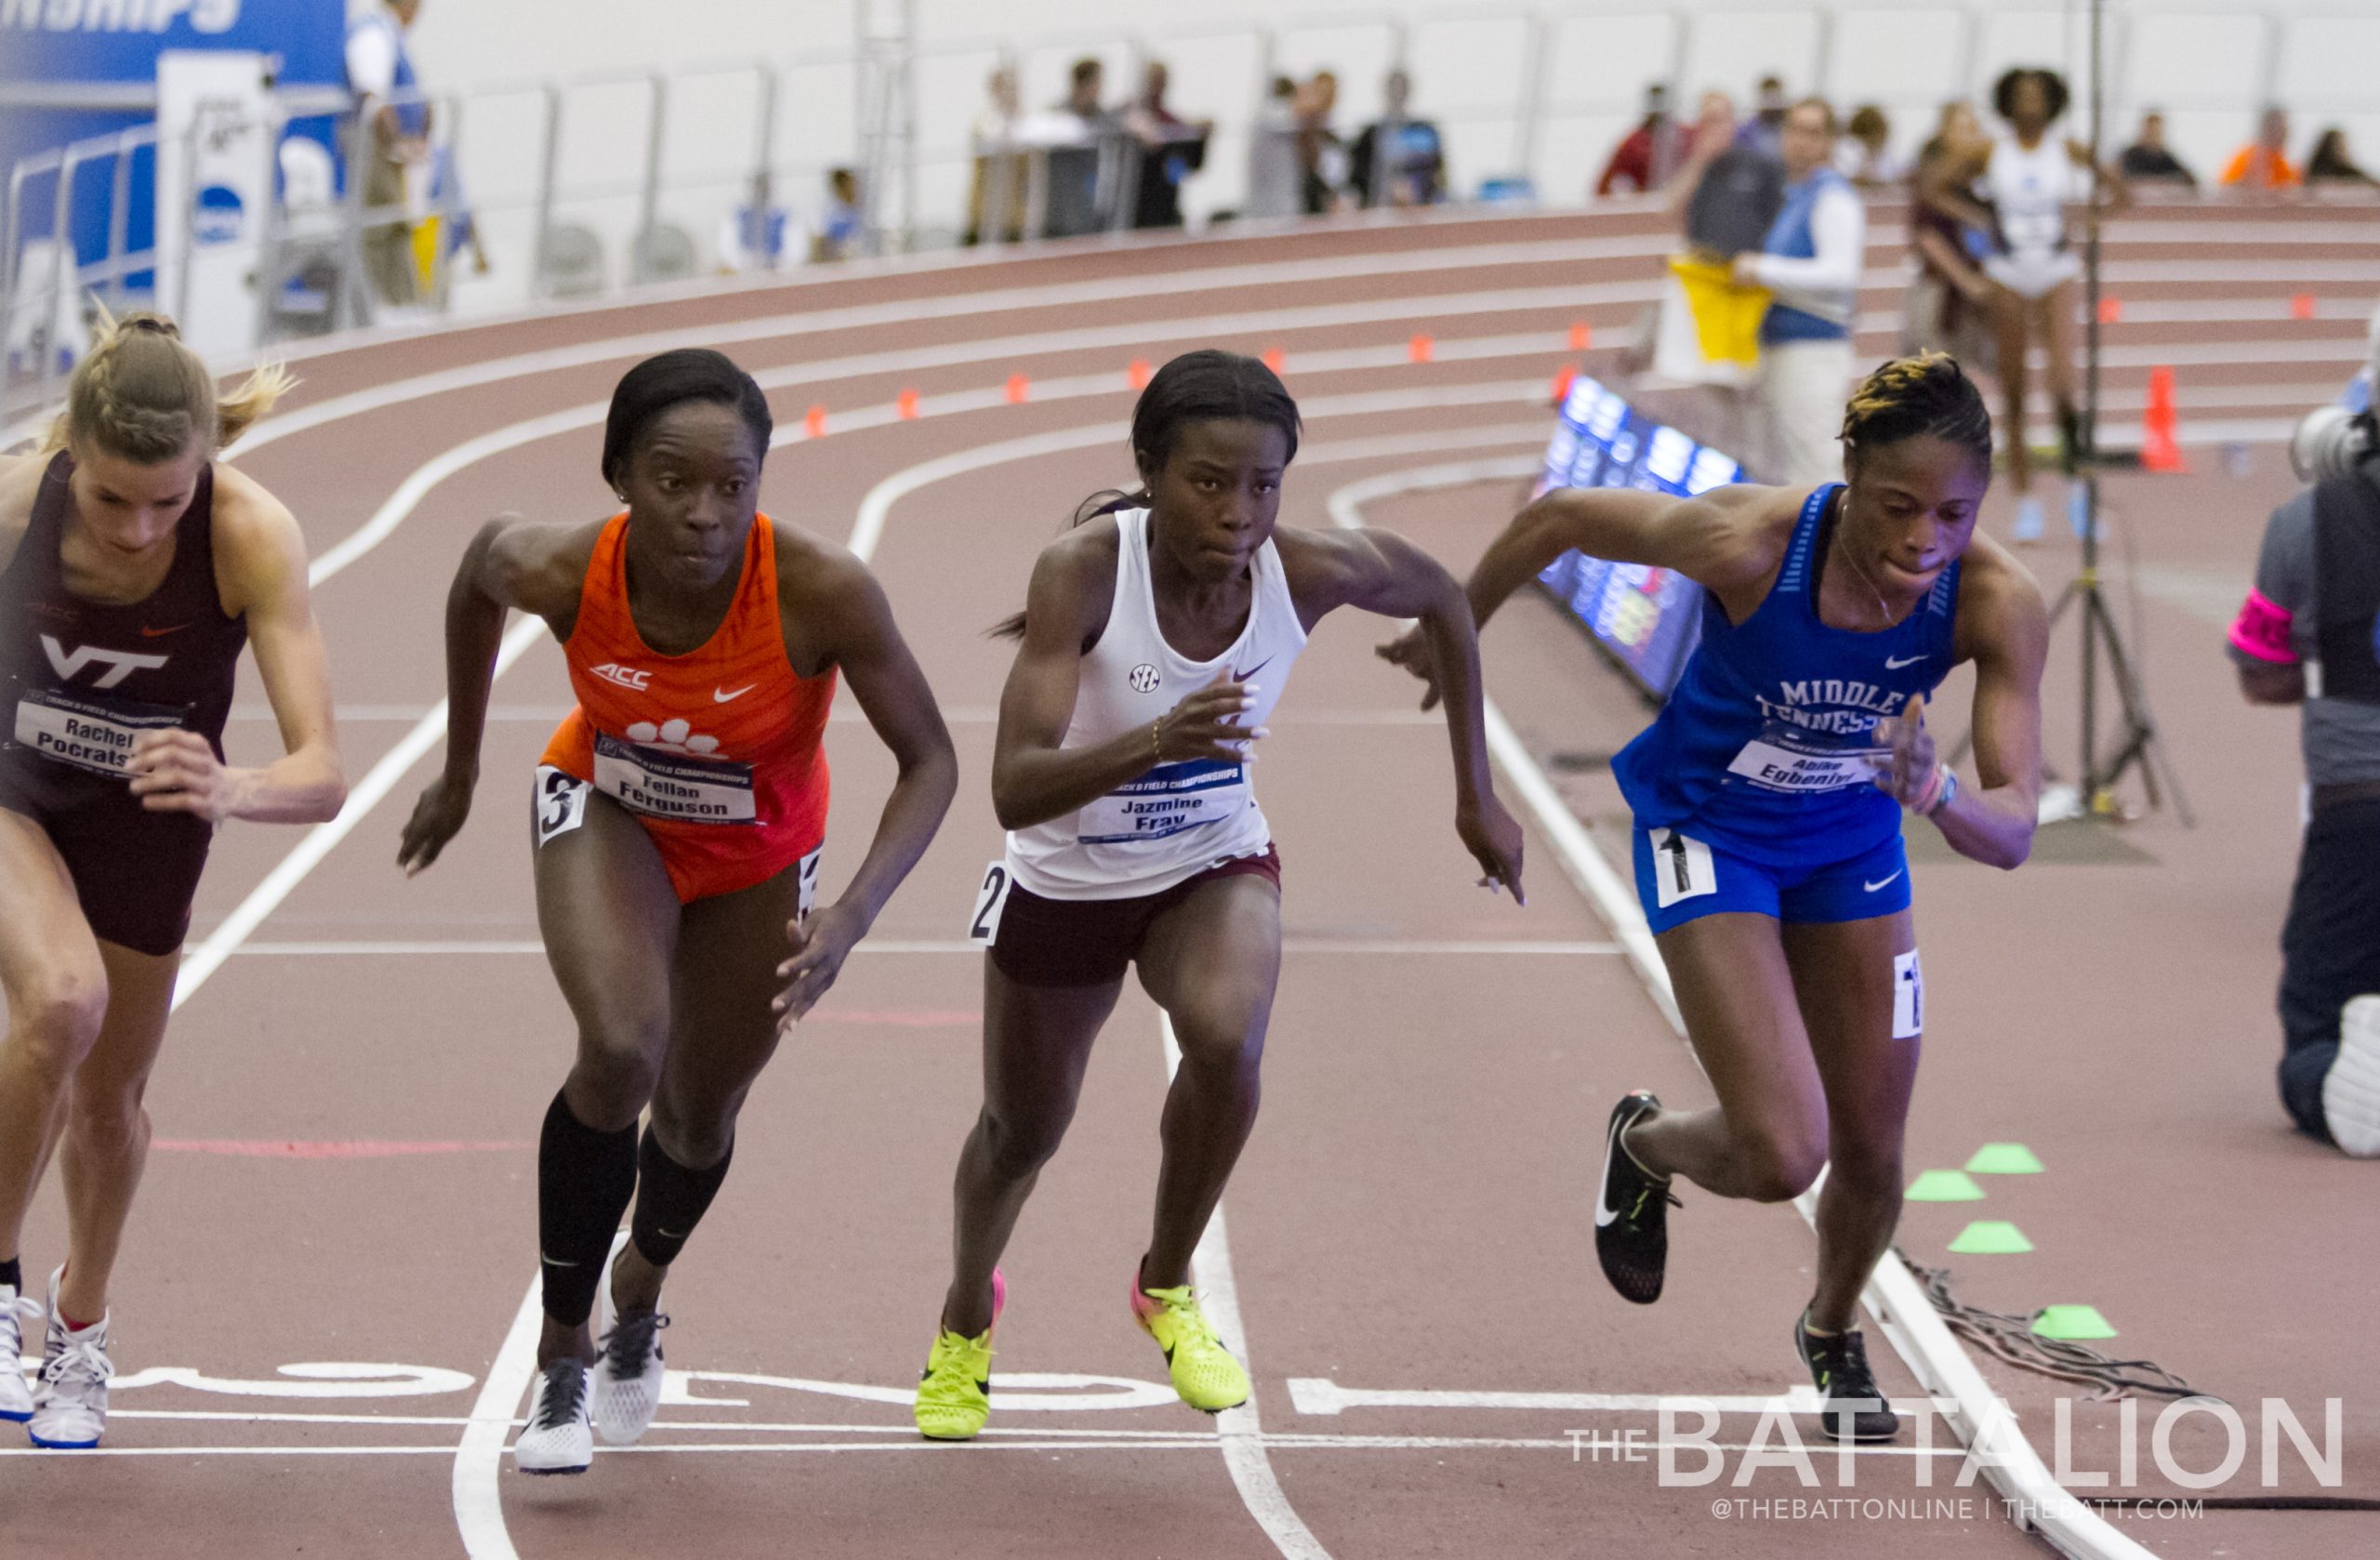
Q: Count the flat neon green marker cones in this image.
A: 4